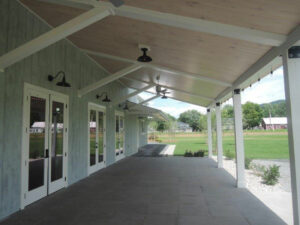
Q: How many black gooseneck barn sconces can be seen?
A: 3